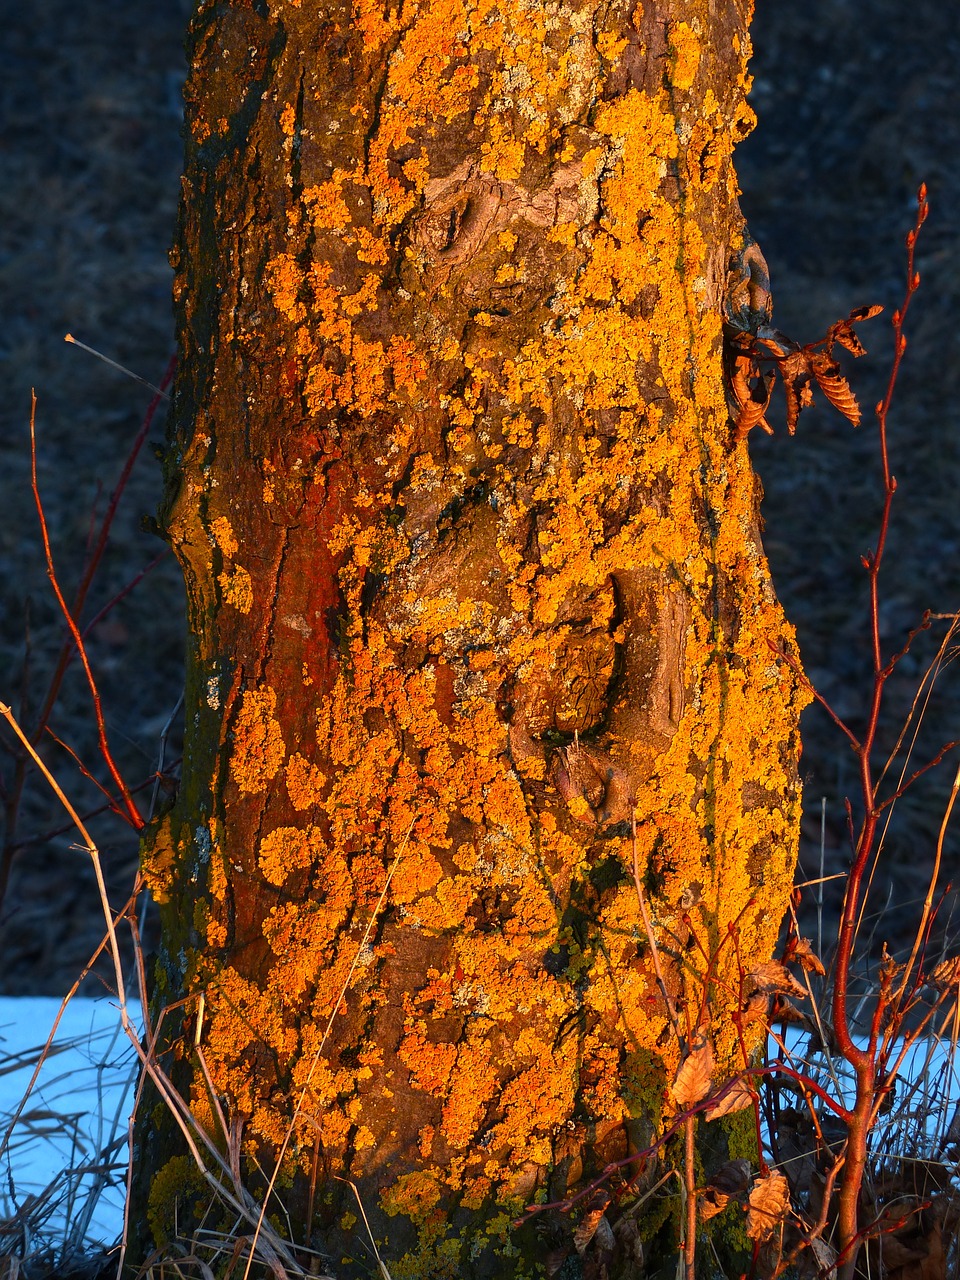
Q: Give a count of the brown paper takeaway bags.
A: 0